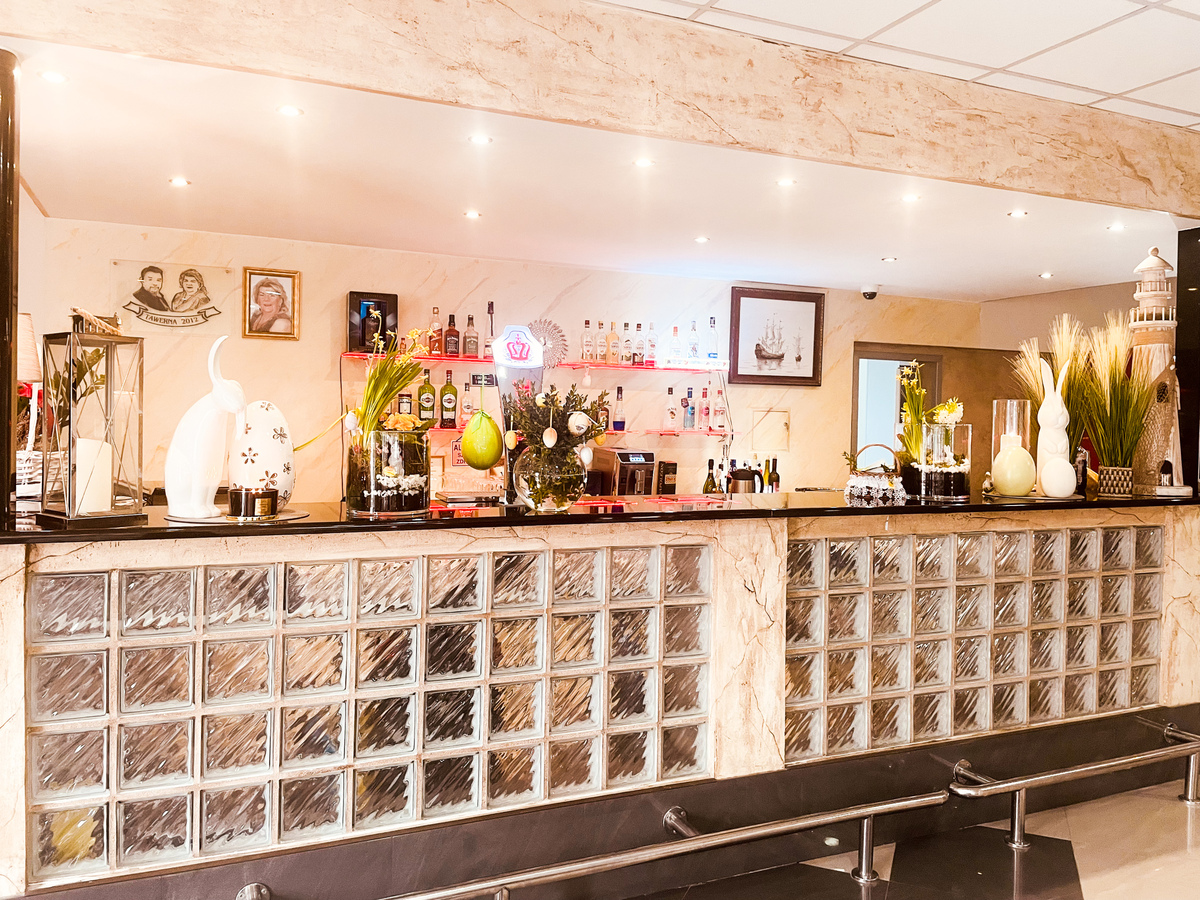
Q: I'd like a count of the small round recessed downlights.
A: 13